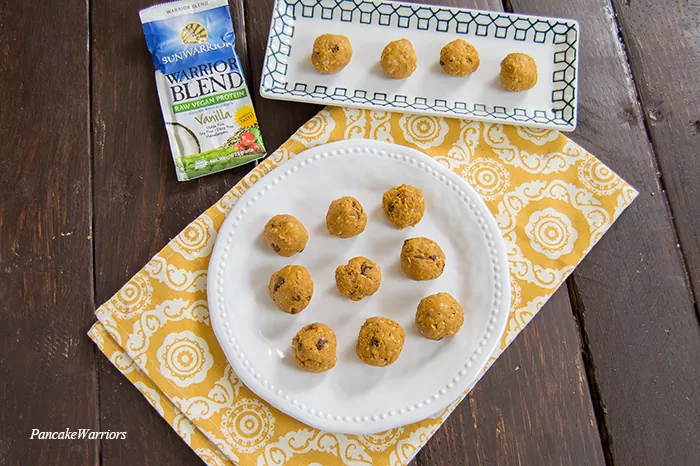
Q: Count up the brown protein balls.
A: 13